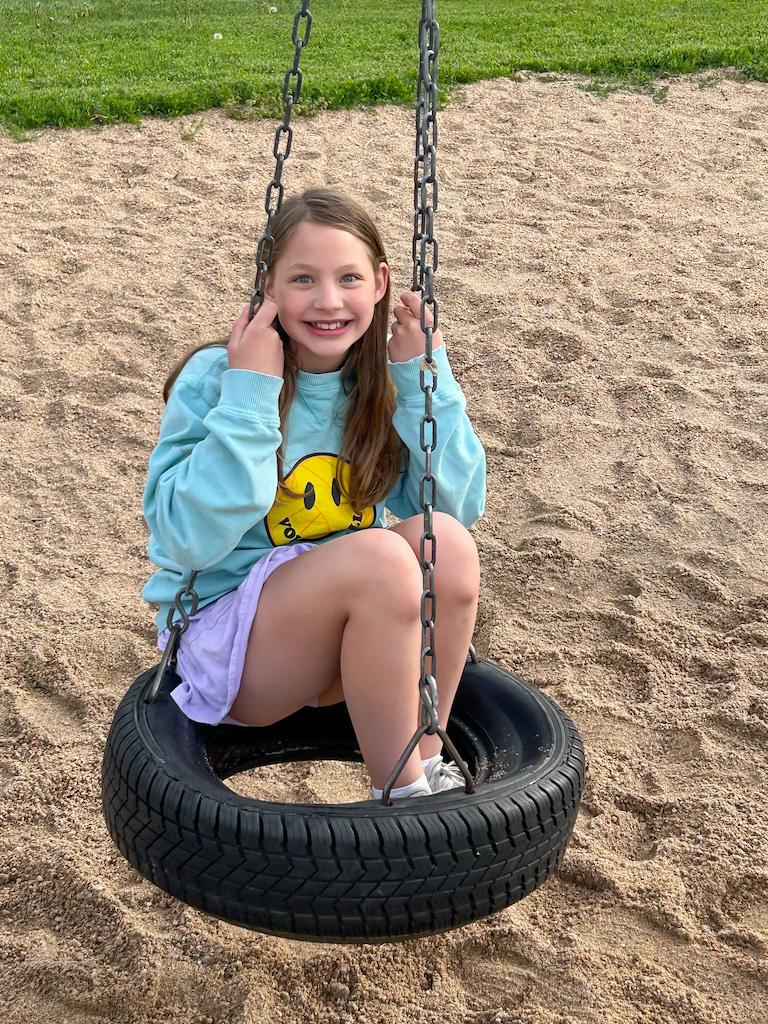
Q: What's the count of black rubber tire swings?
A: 1